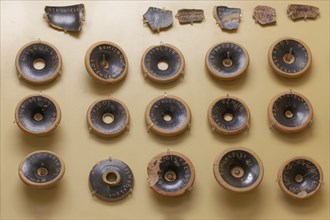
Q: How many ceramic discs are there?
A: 15